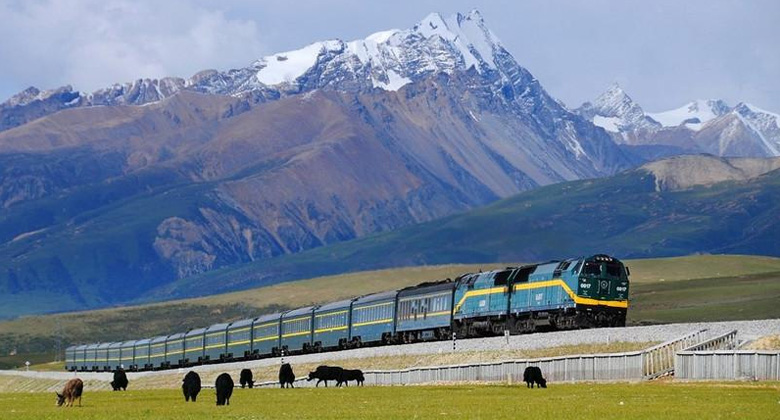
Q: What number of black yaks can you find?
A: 8